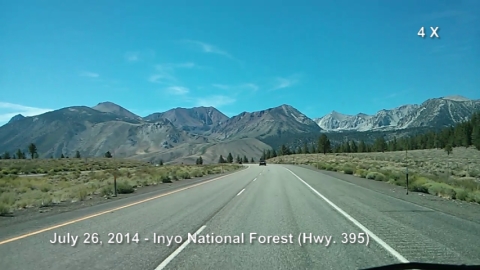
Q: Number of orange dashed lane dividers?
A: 0